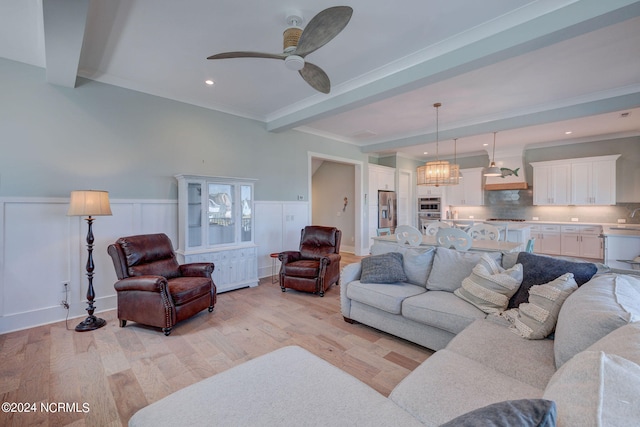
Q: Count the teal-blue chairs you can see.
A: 2